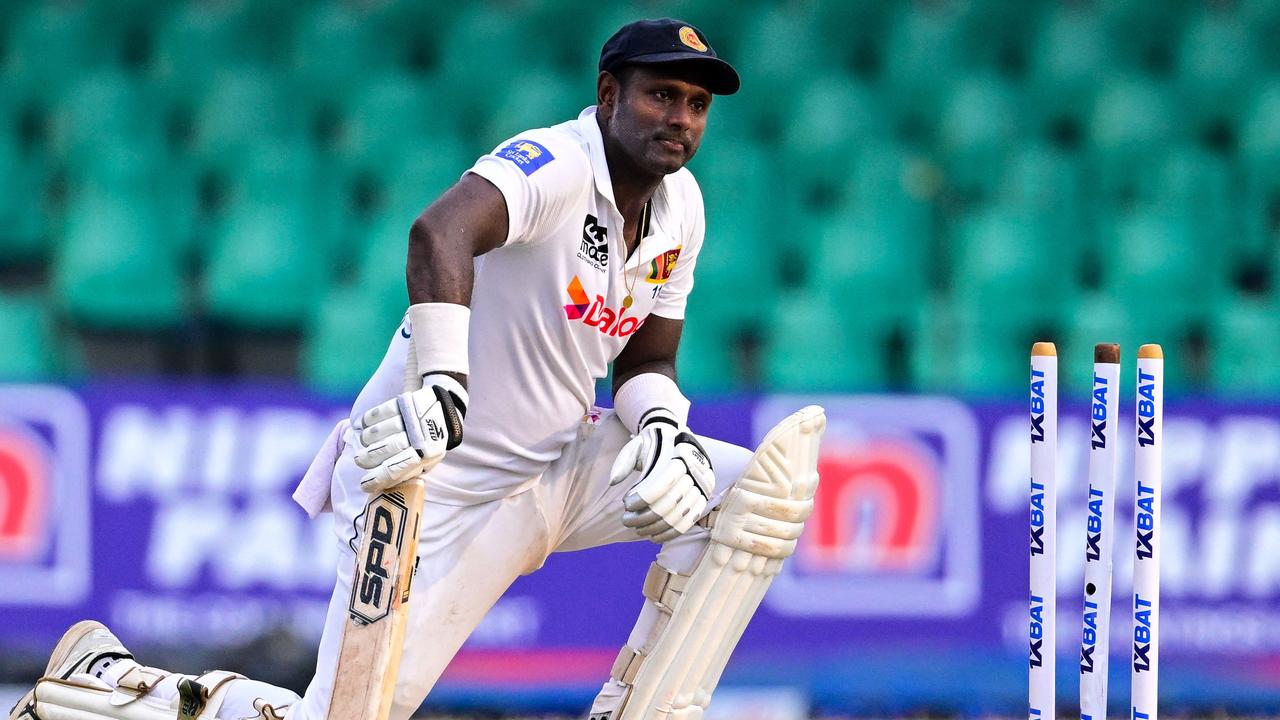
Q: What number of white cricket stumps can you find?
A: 3